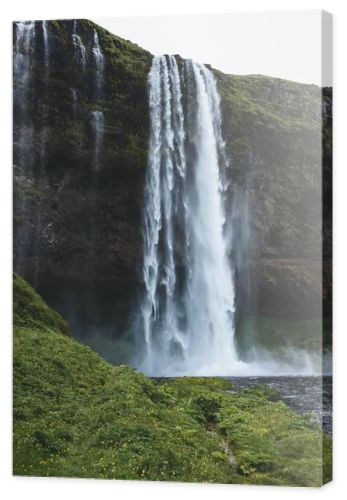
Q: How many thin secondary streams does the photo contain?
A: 4